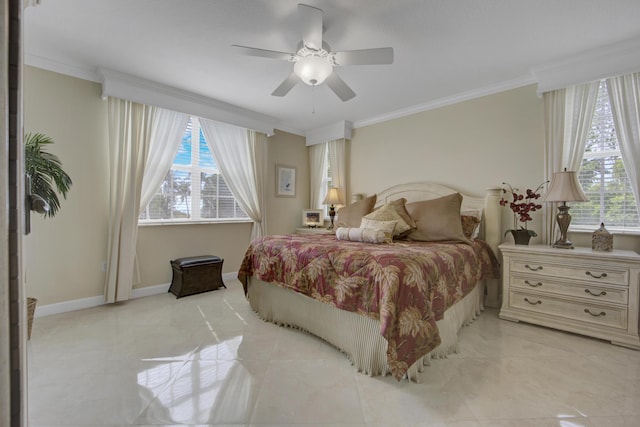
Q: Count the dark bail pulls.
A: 6